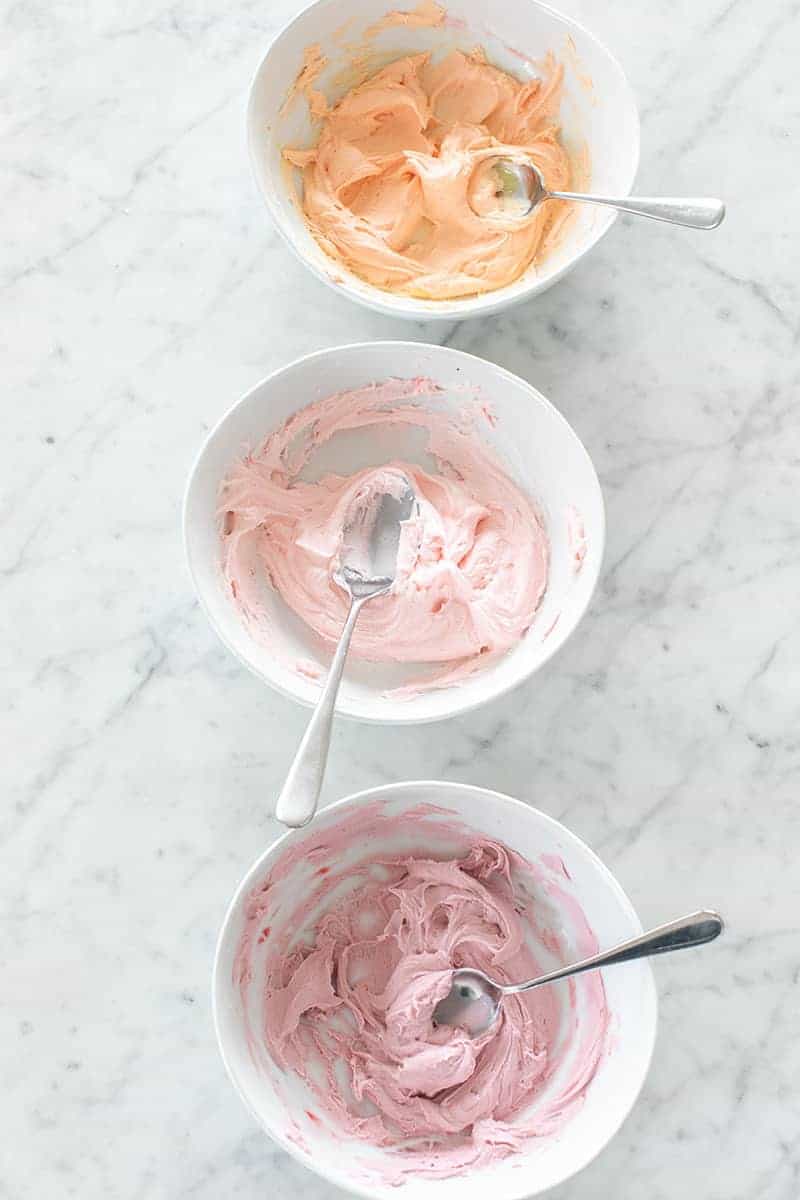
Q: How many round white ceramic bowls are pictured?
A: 3